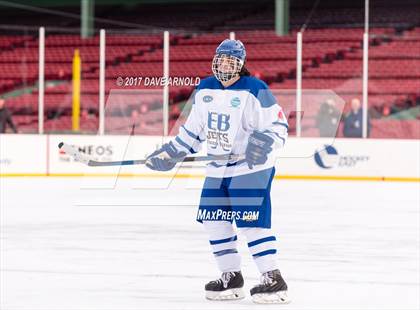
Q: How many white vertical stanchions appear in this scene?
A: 6